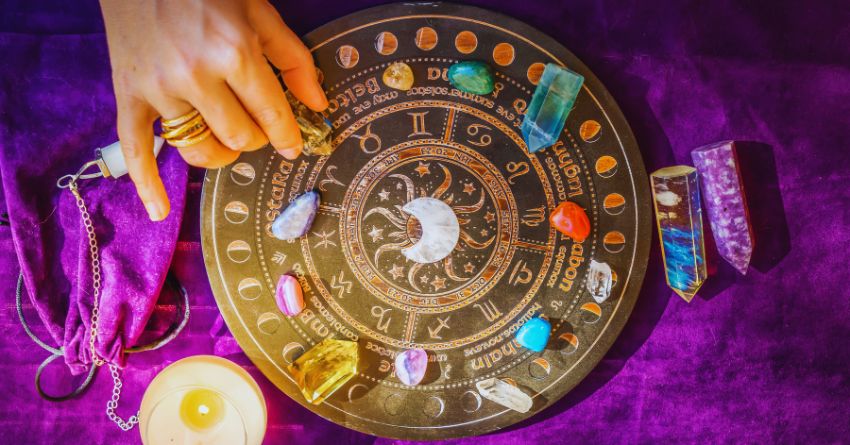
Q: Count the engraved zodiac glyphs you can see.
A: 12